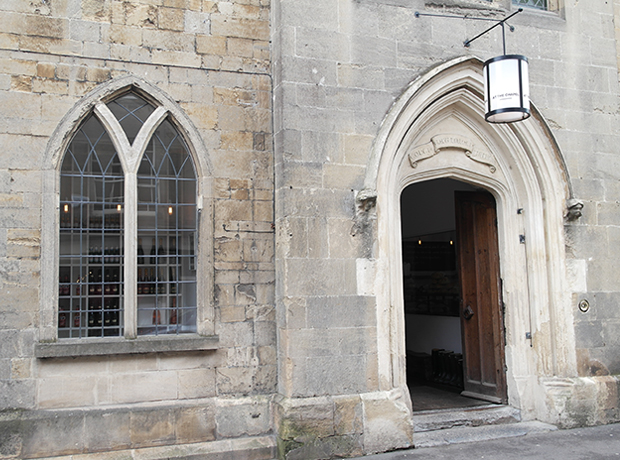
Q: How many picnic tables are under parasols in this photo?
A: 0